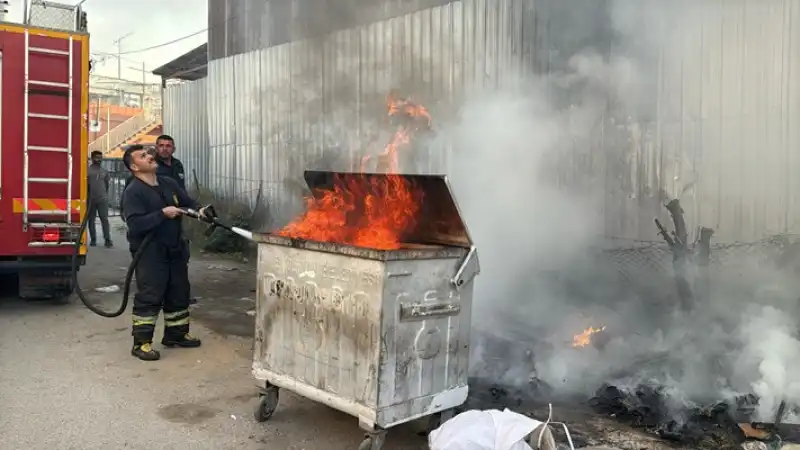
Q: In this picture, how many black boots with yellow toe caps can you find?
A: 2